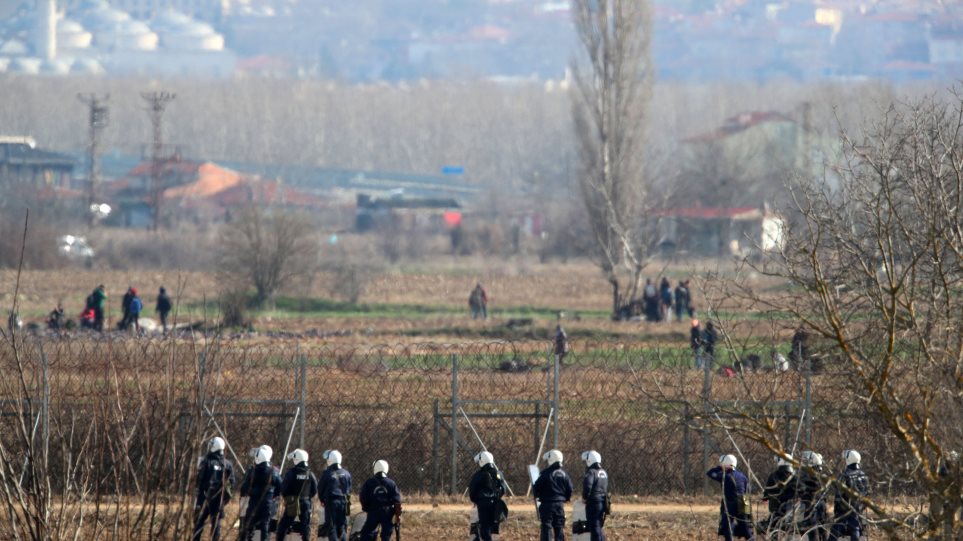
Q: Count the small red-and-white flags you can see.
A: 0